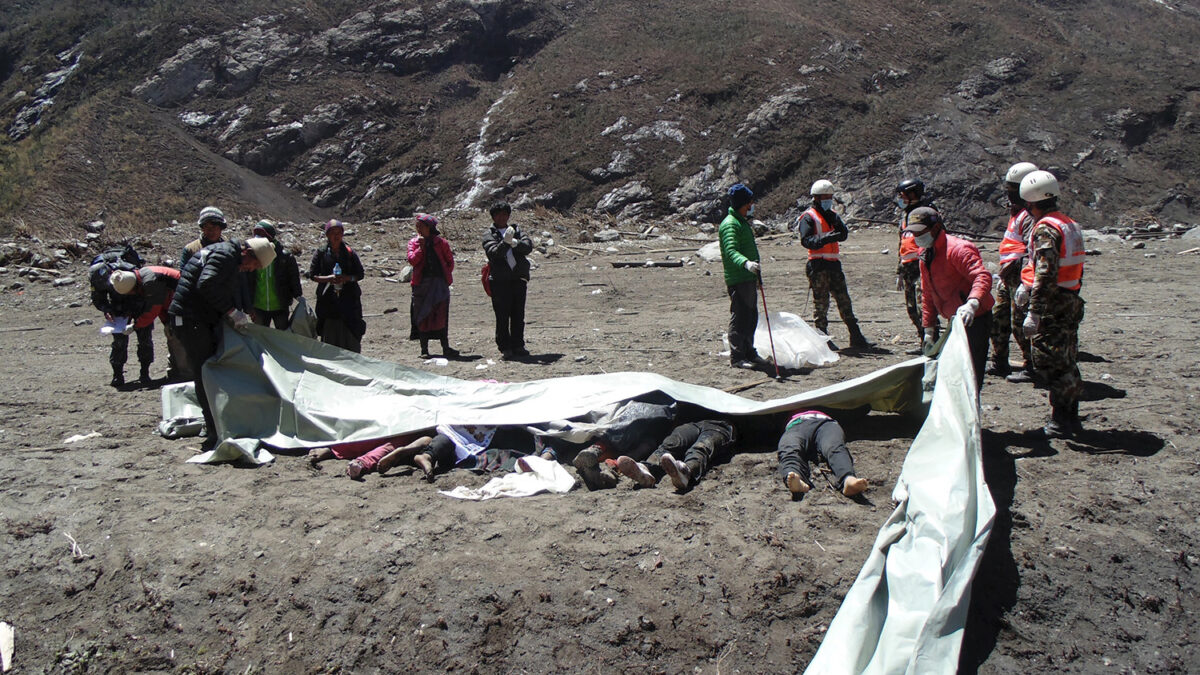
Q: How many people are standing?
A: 14